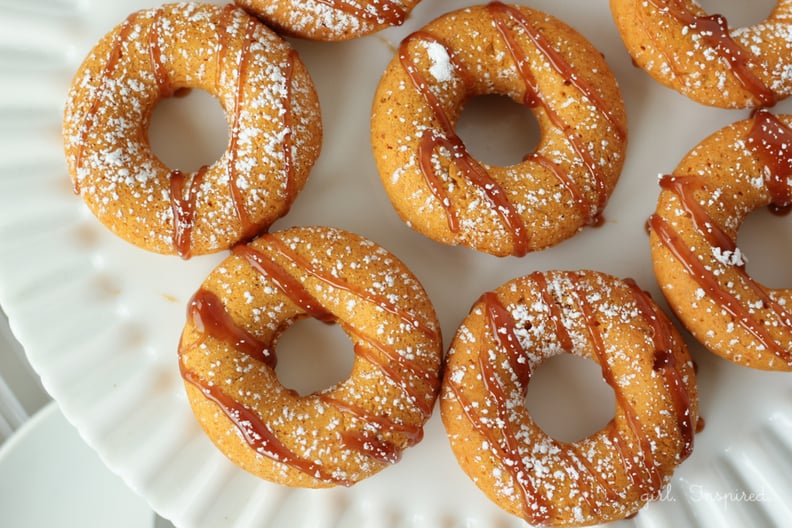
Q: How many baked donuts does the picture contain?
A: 7